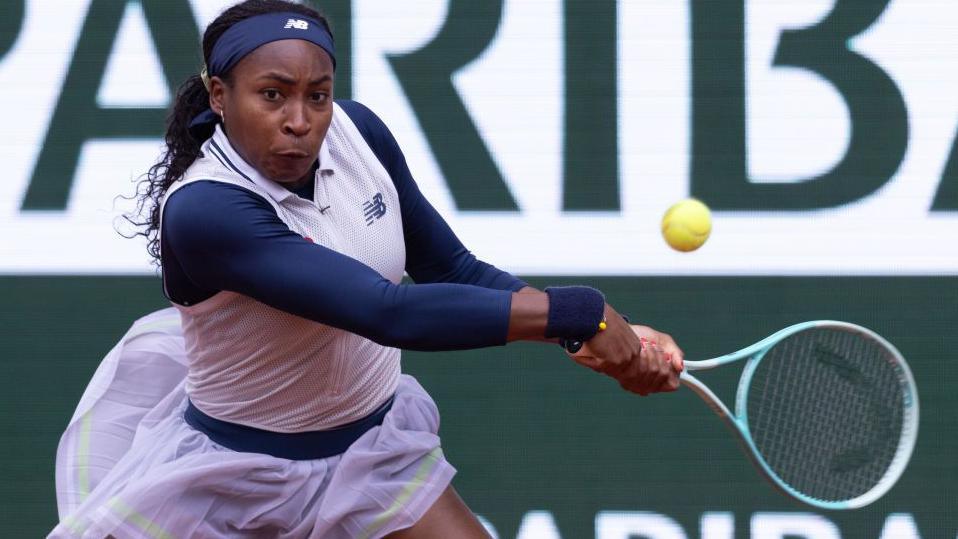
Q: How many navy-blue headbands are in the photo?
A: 1